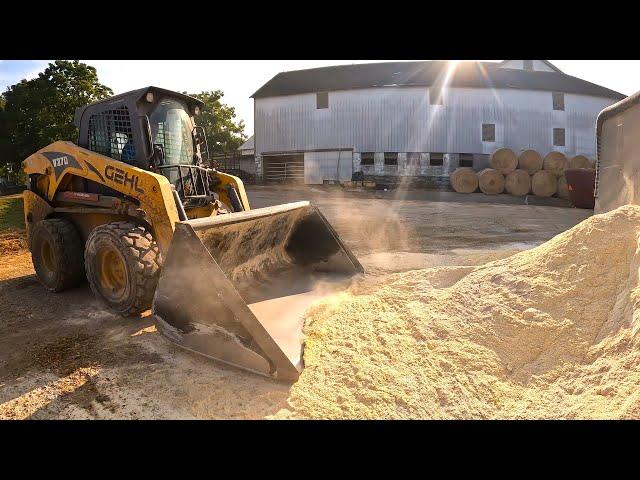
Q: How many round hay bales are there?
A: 9